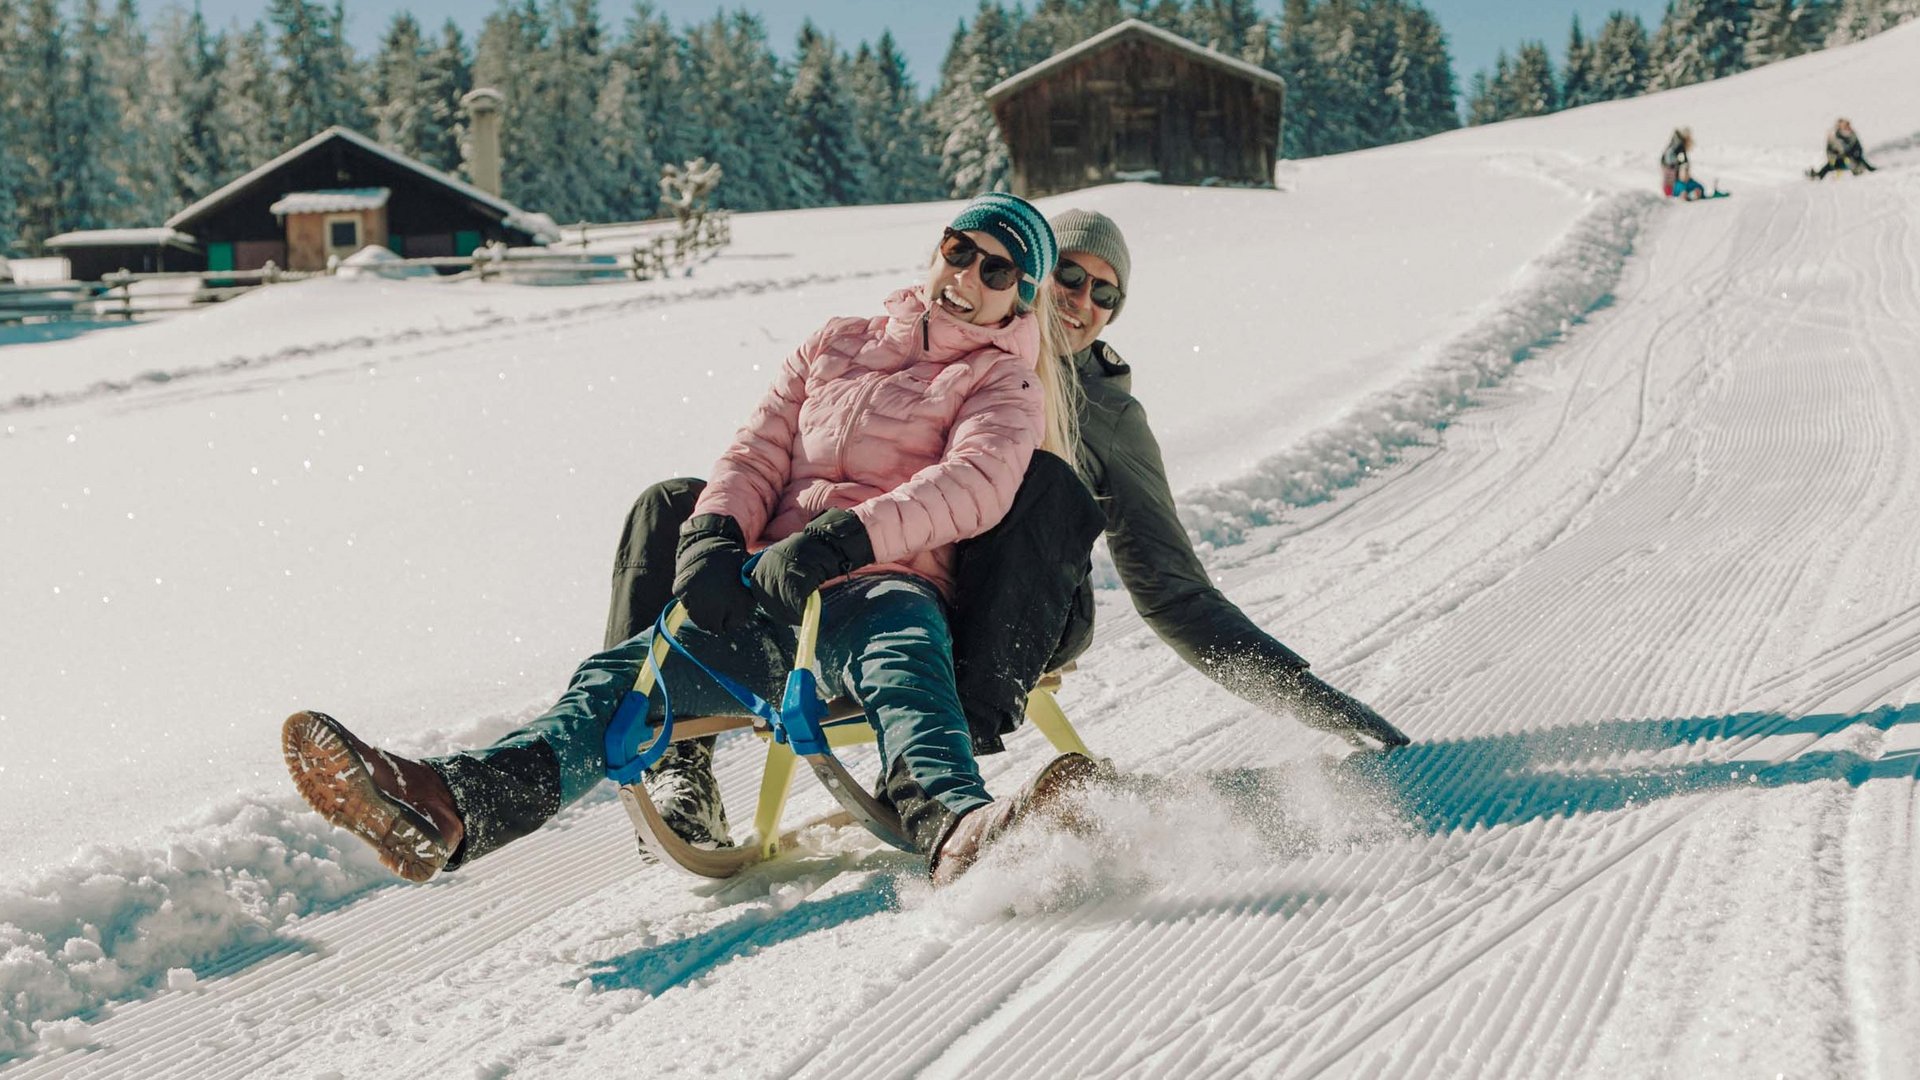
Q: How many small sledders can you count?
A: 2